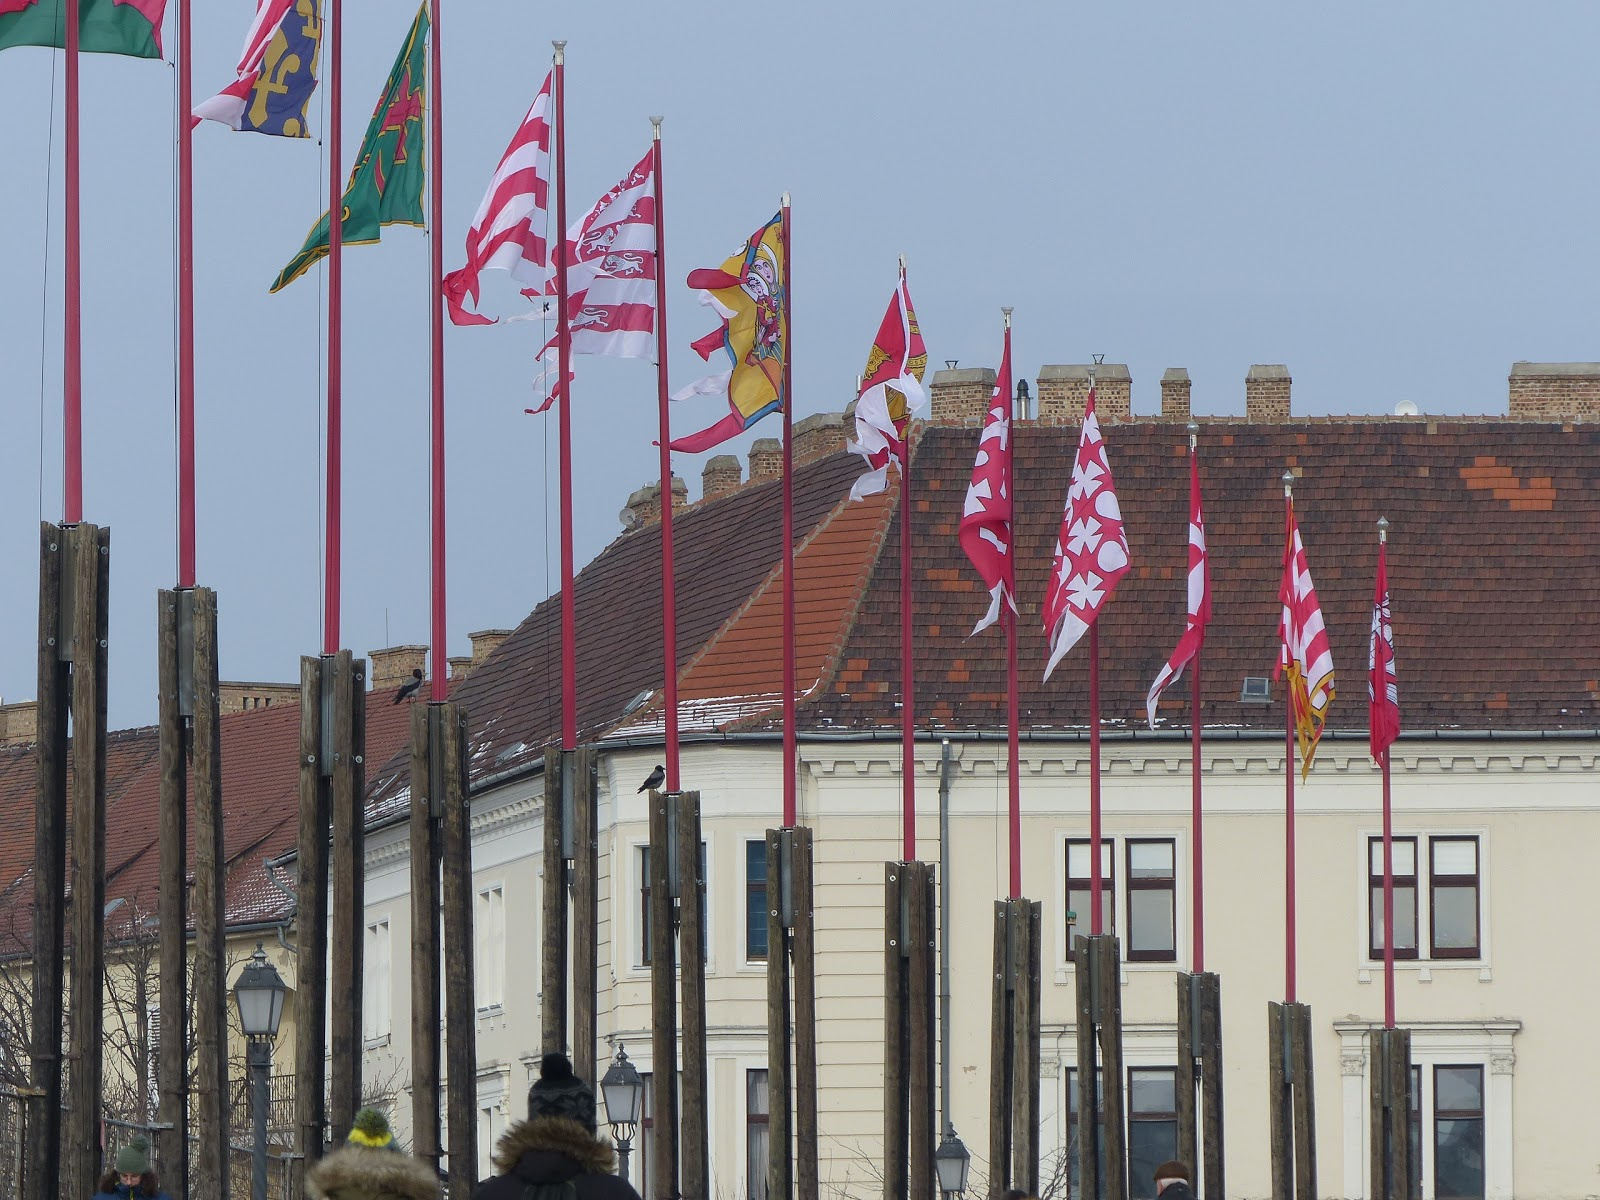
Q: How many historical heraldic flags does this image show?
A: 12